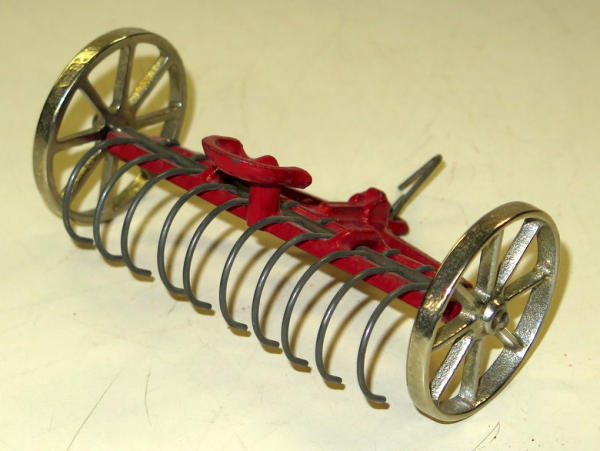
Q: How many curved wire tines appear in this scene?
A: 10